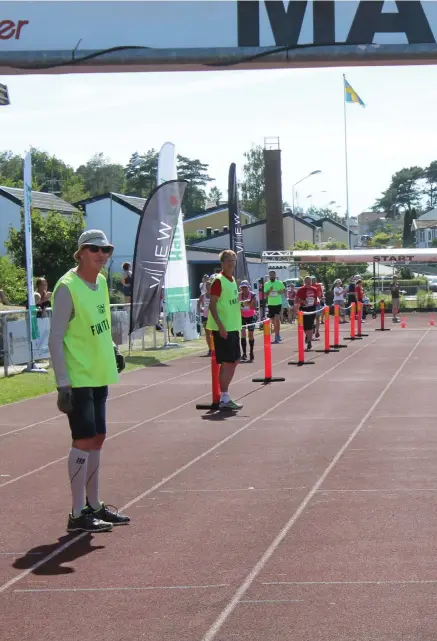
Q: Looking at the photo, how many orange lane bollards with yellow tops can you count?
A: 8